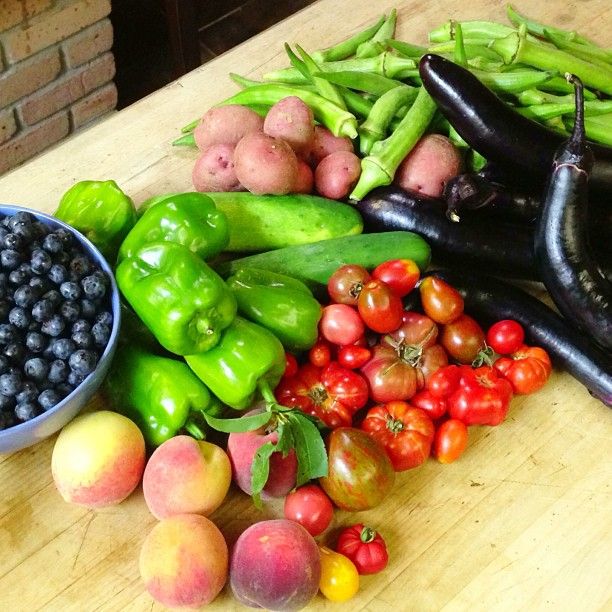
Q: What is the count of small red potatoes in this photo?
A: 8